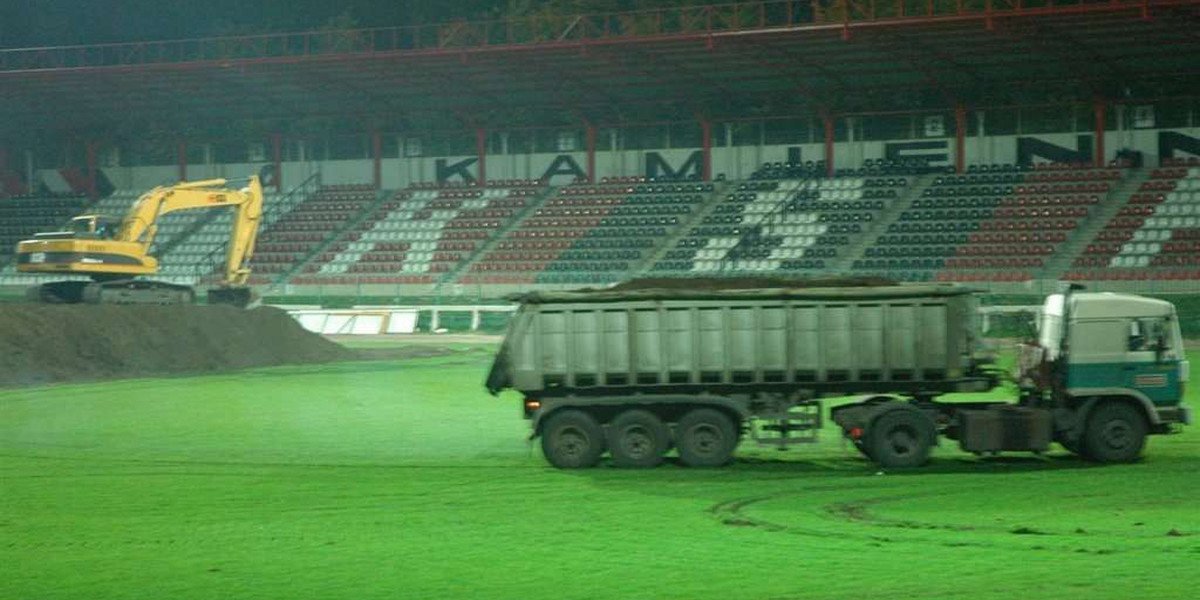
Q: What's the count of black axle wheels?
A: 5